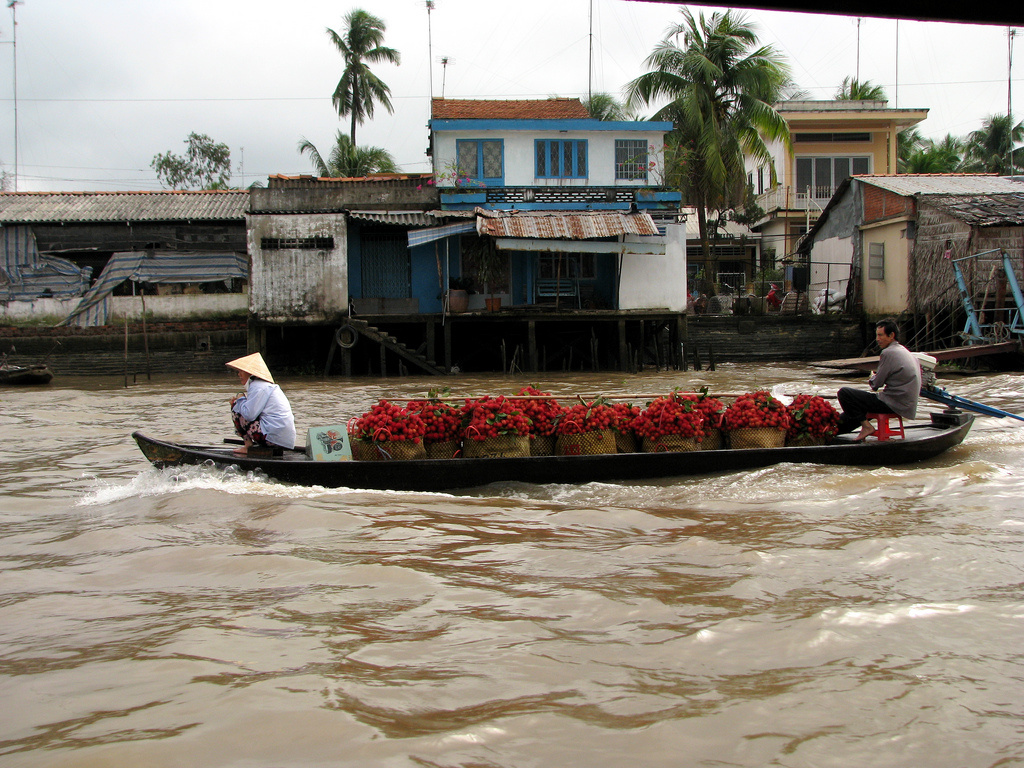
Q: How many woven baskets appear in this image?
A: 10